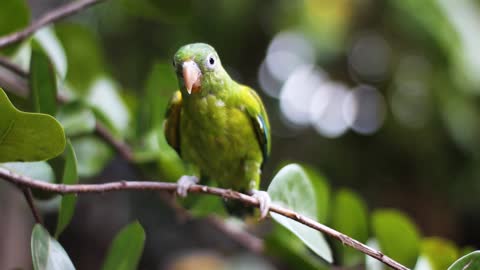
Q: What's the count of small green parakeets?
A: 1